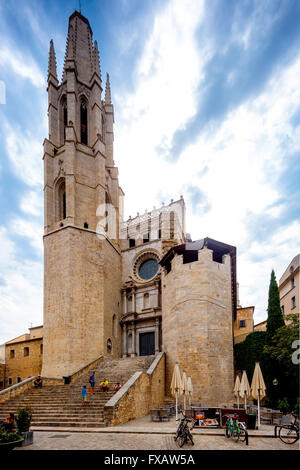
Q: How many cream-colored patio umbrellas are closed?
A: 6